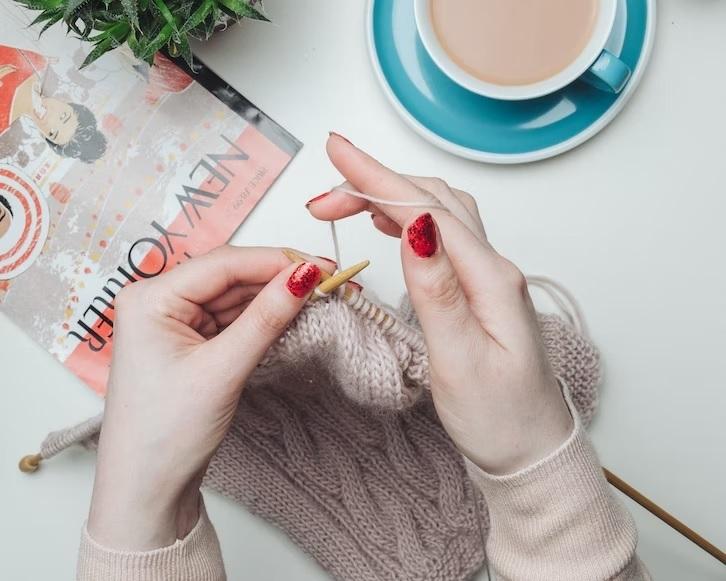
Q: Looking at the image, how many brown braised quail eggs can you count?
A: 0